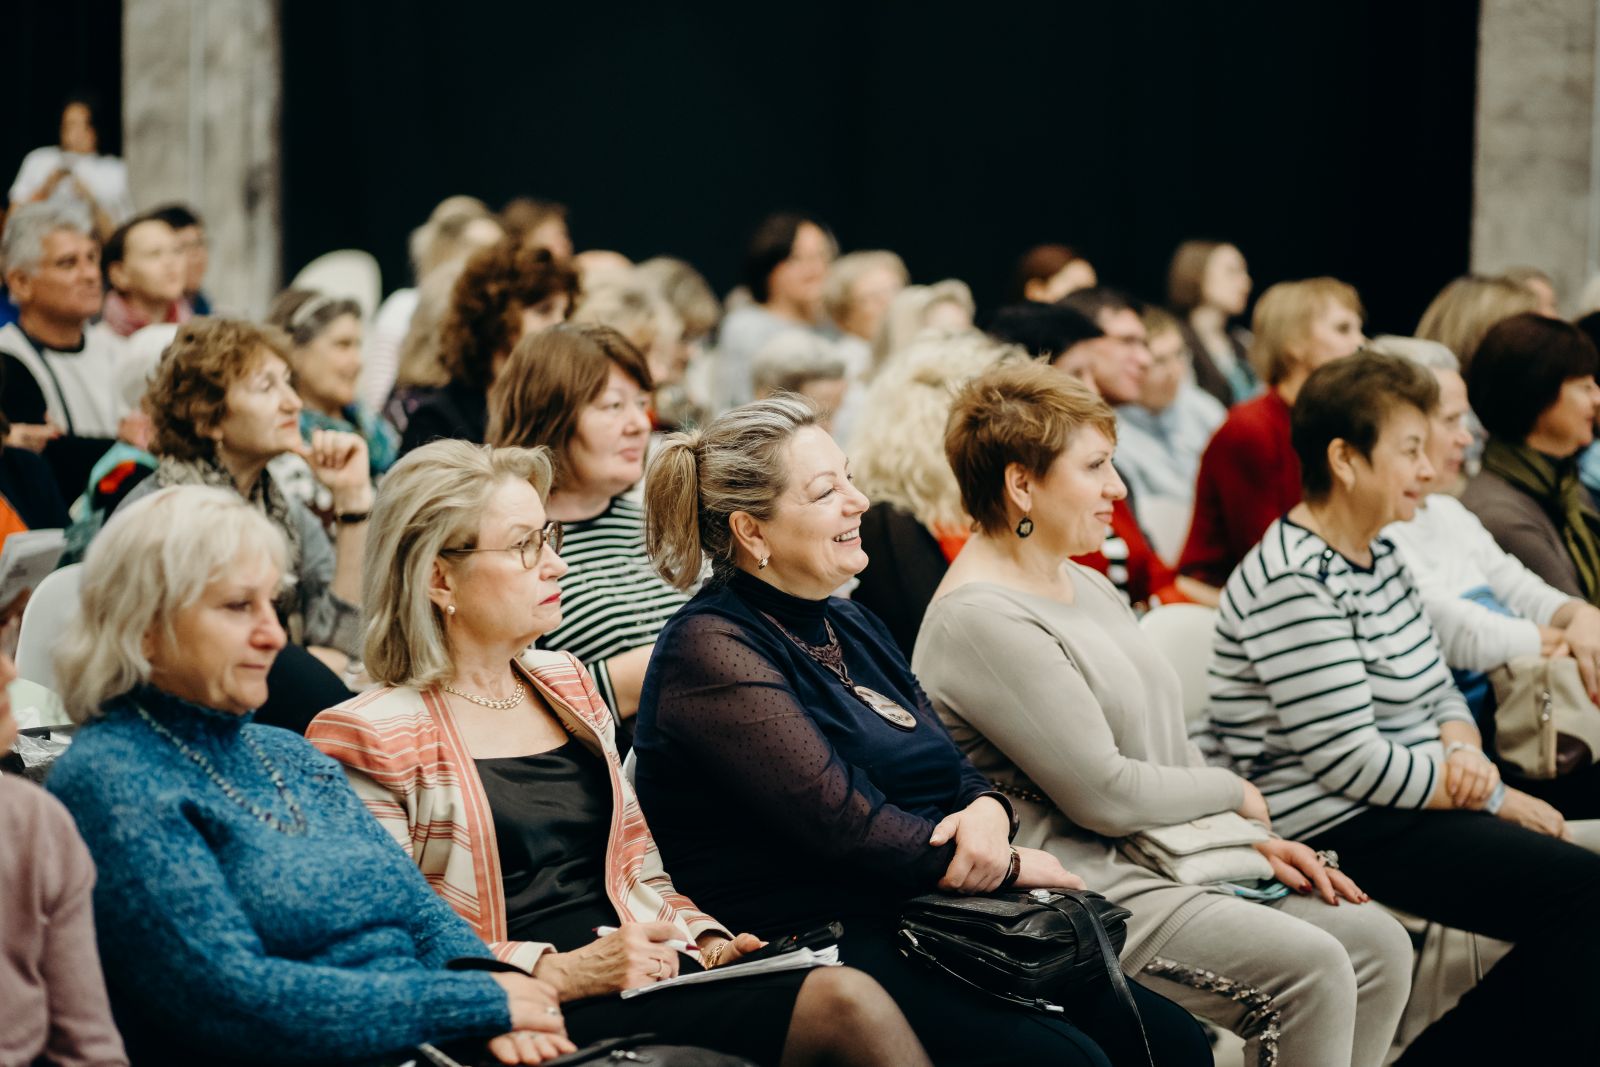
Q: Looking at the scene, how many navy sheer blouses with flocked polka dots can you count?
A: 1